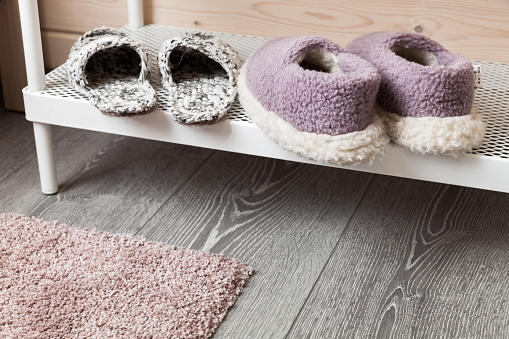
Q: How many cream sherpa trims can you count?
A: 2